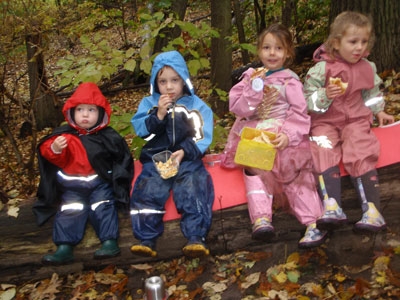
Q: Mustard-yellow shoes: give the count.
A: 2